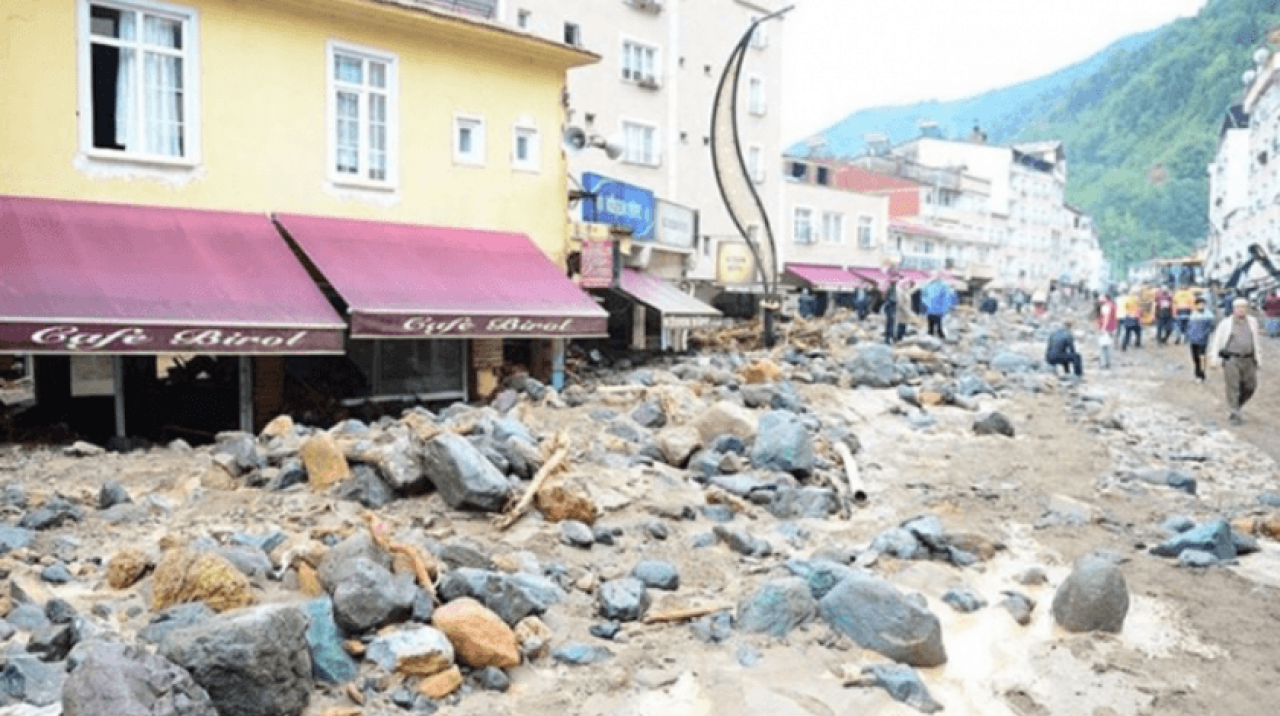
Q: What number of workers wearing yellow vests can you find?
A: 2